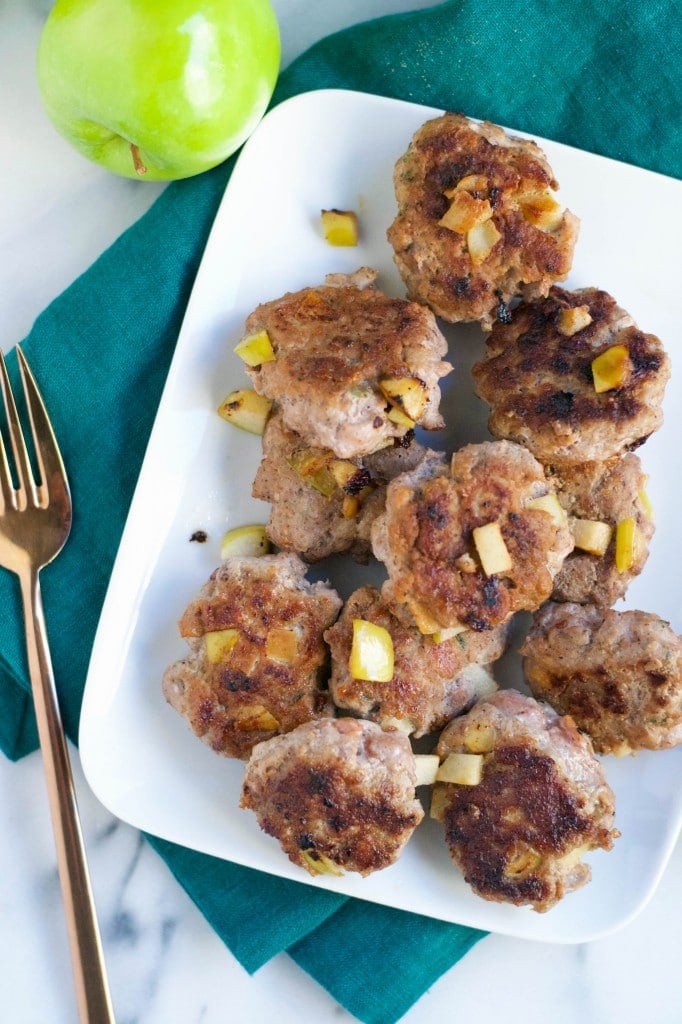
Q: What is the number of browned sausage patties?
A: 11